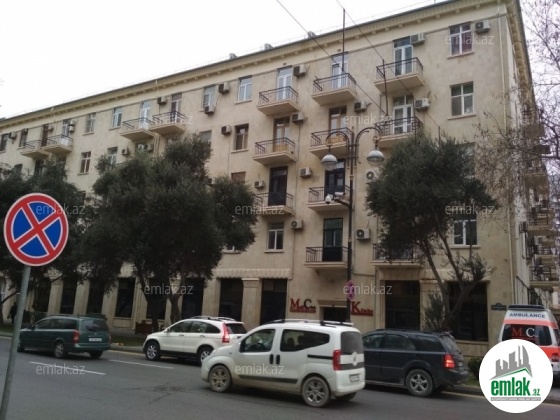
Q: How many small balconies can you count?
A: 14